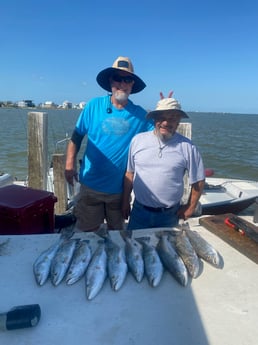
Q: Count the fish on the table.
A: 10